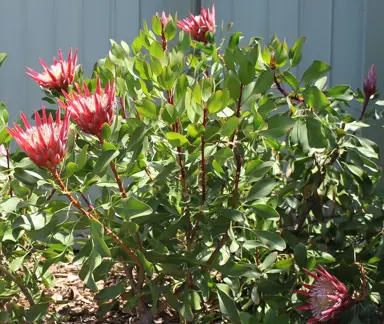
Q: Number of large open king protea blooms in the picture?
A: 5